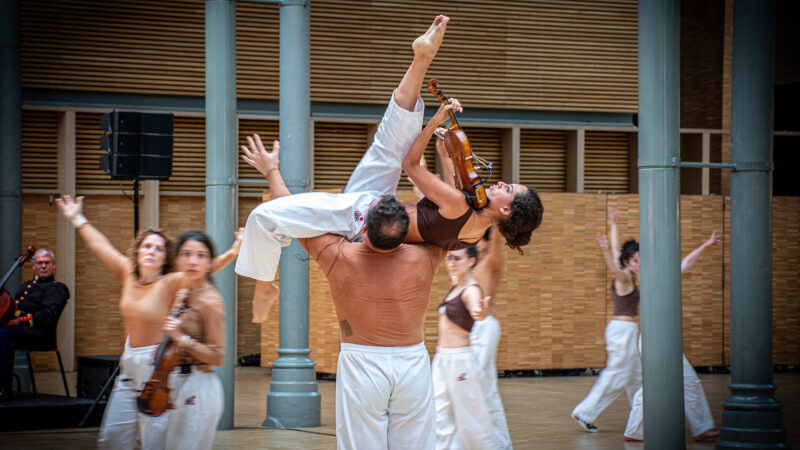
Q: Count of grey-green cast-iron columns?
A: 5